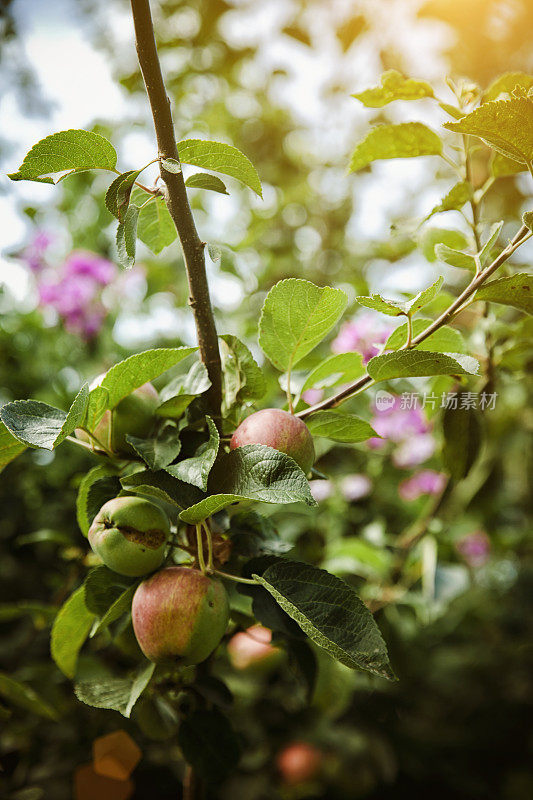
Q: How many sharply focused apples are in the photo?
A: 3